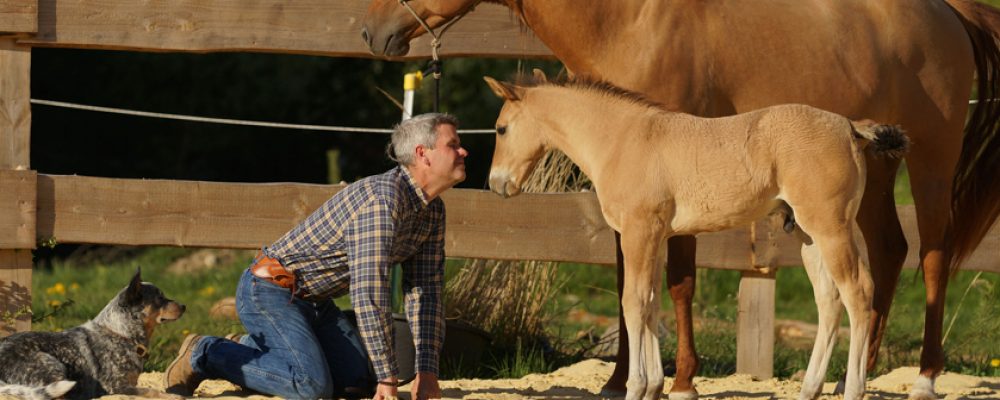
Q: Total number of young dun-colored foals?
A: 1